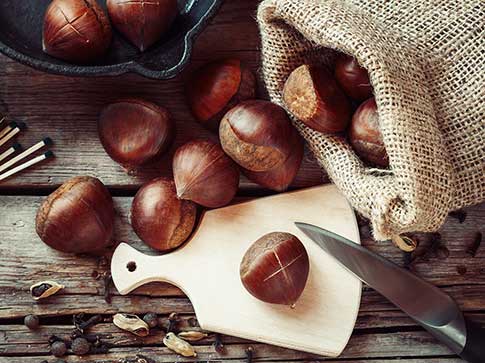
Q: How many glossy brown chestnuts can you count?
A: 13